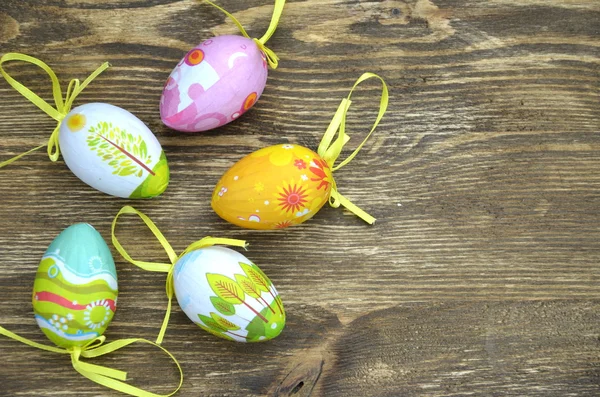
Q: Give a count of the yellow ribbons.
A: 5